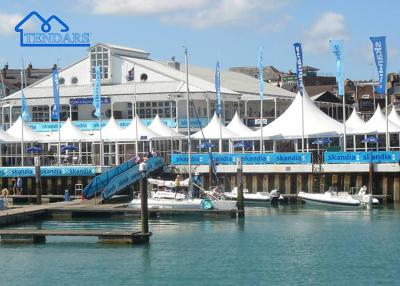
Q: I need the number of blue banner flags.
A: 8